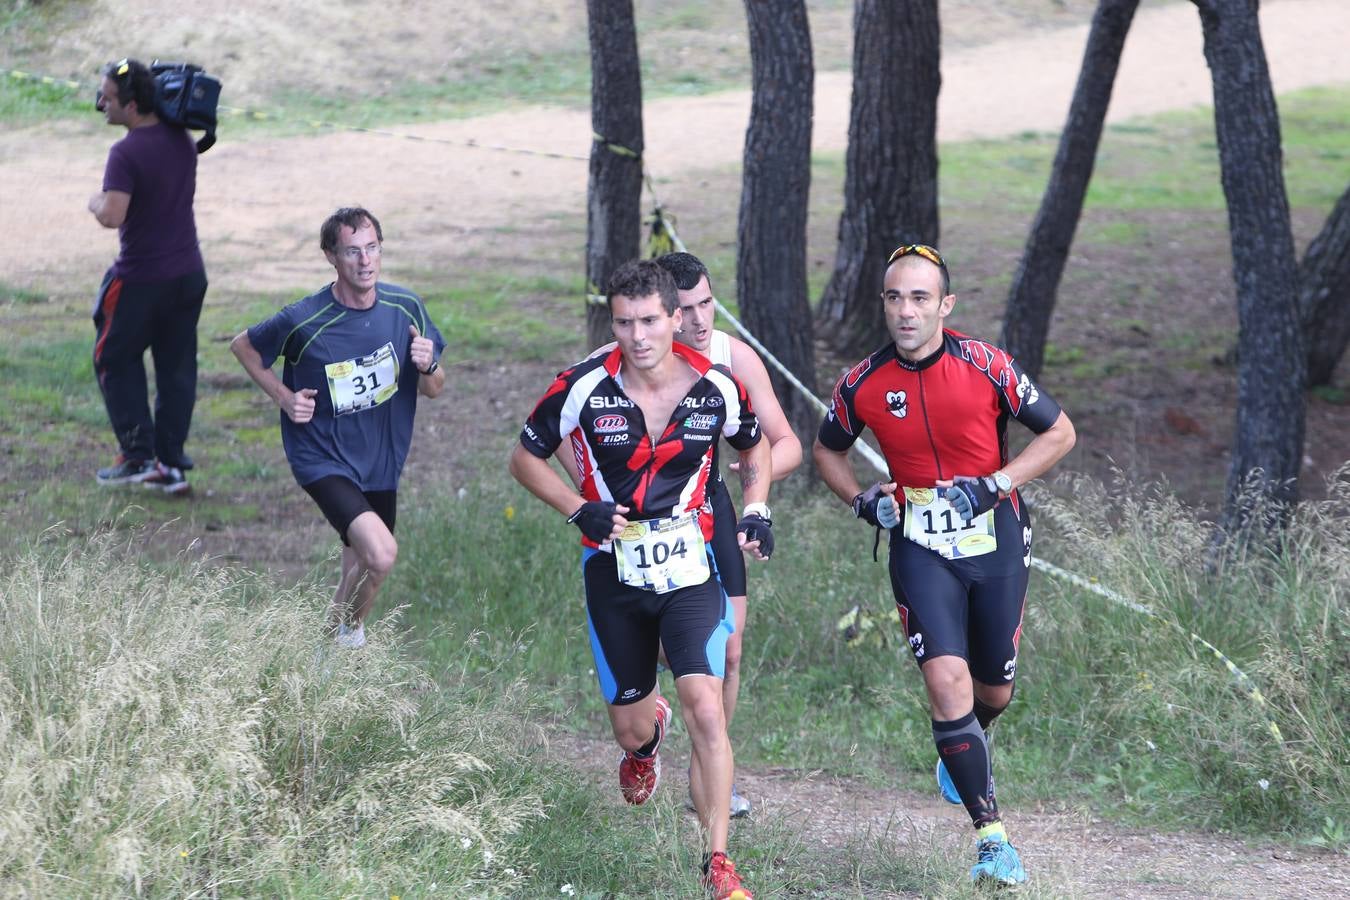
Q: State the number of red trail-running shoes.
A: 2